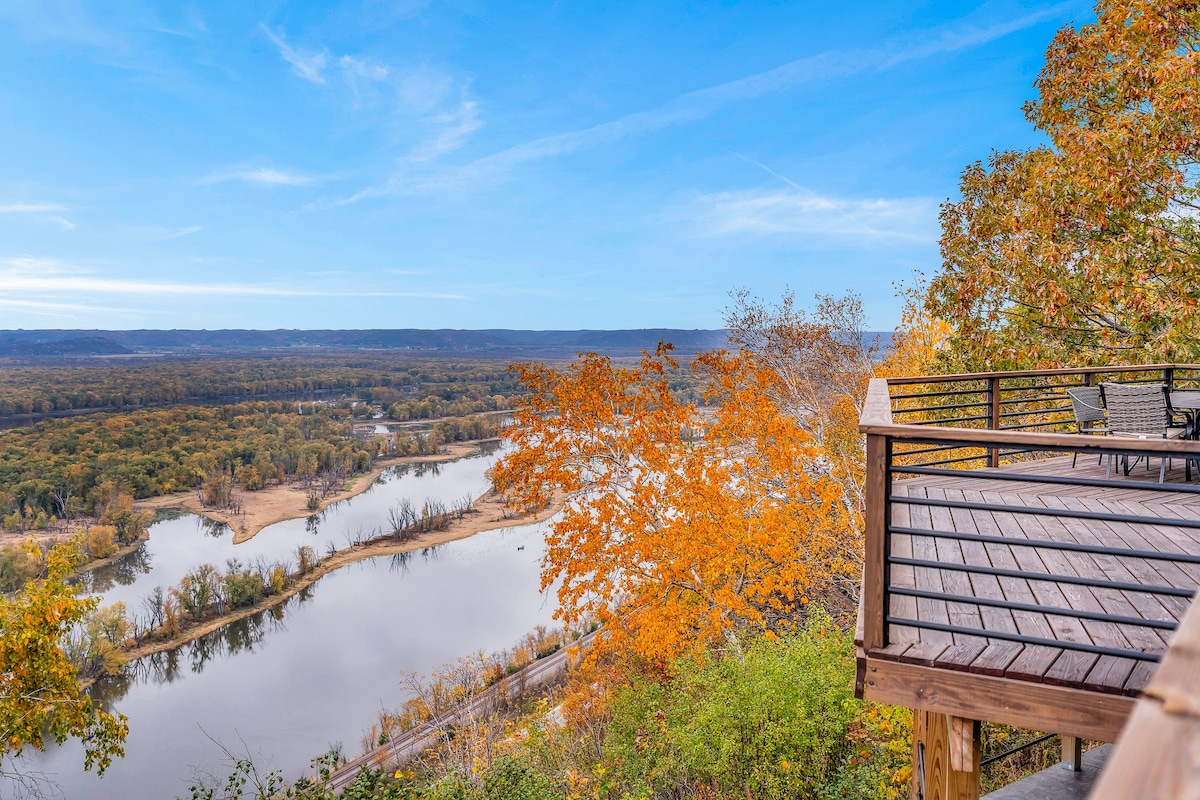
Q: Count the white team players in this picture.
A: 0